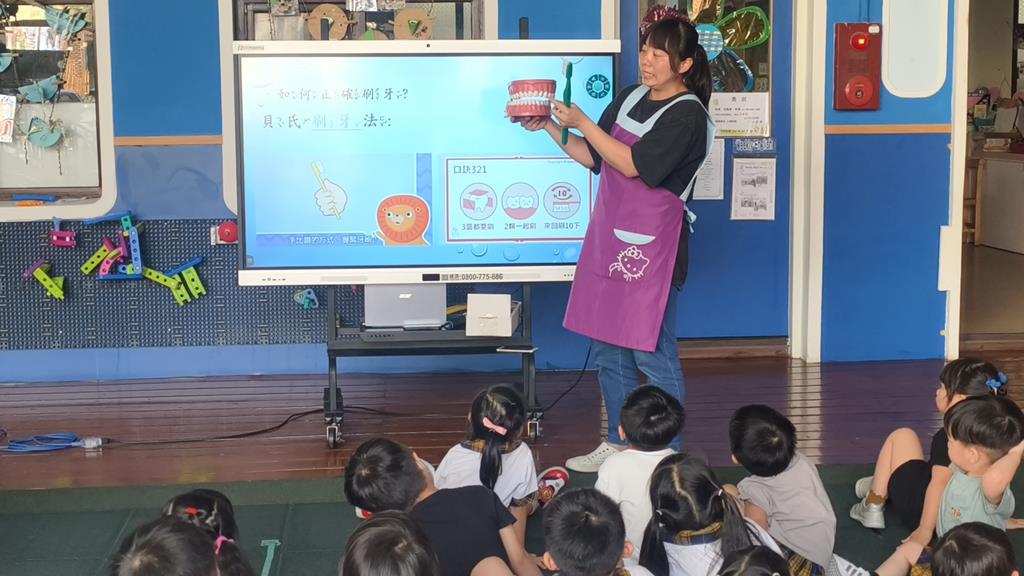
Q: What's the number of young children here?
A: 13